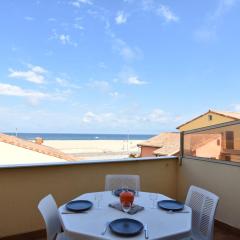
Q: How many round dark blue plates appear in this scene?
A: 4